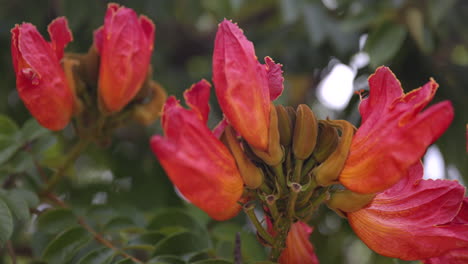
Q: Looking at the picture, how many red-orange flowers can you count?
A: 7